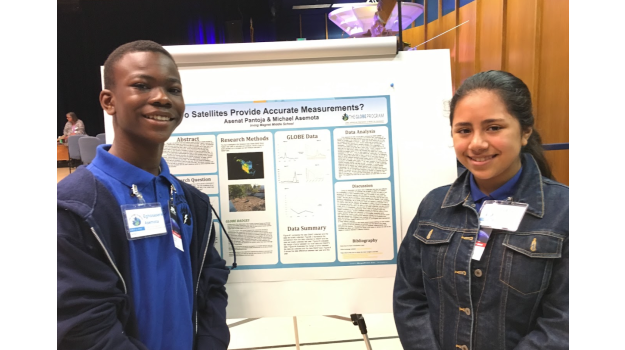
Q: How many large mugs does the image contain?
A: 0